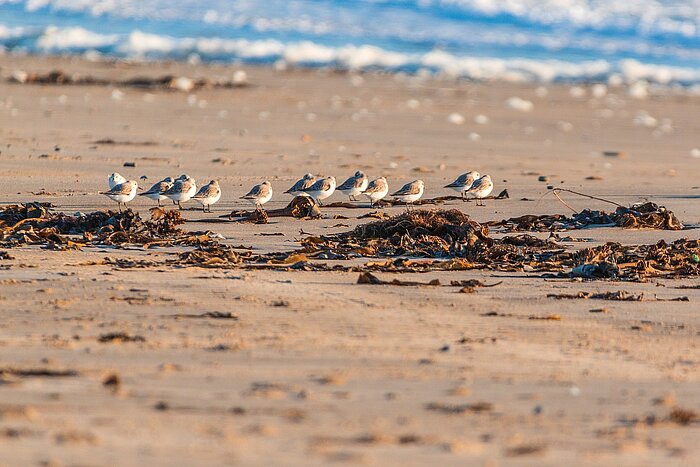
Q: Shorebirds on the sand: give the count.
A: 14